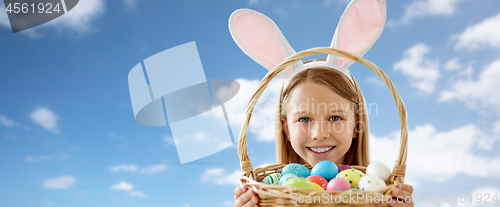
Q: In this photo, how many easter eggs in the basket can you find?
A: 13